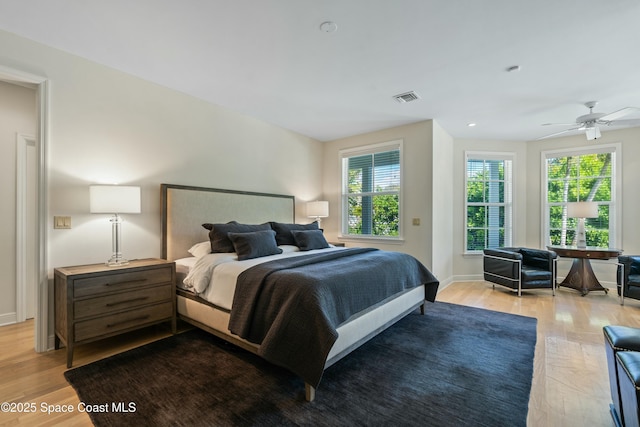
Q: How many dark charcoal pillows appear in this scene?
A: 4